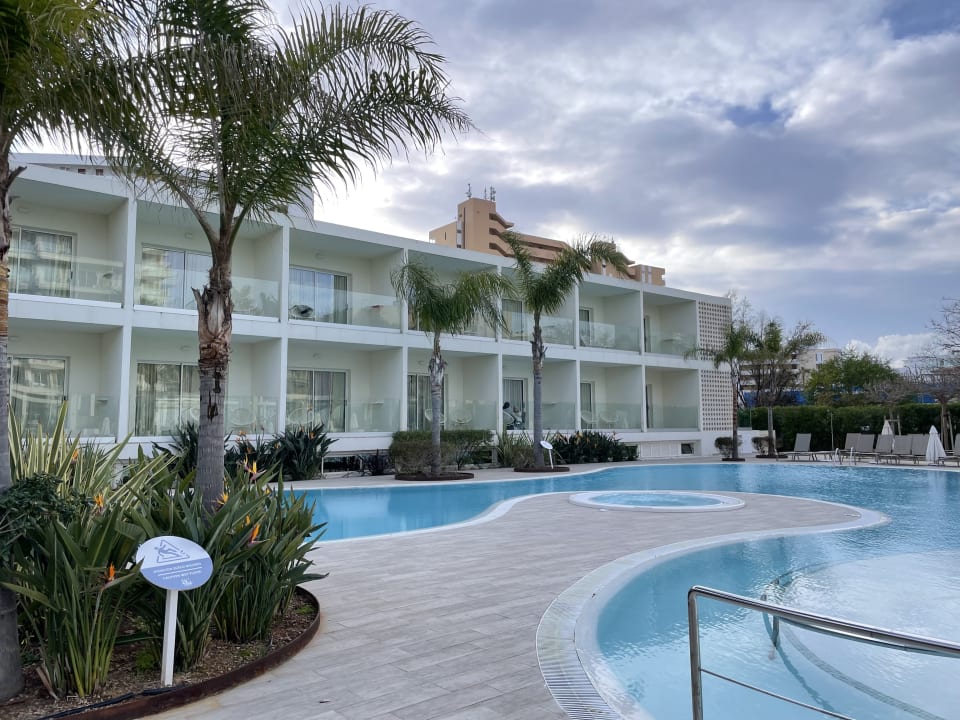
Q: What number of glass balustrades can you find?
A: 14